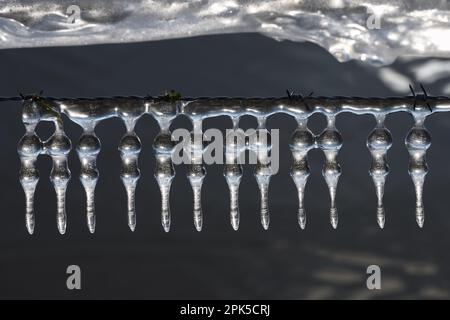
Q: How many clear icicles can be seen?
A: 12